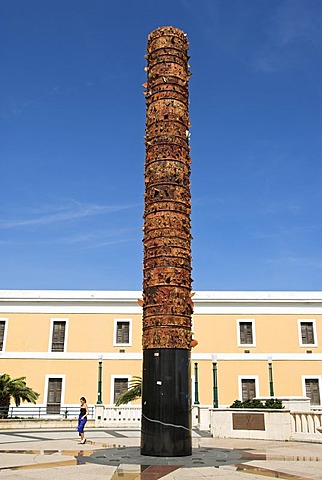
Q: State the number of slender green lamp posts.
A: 4